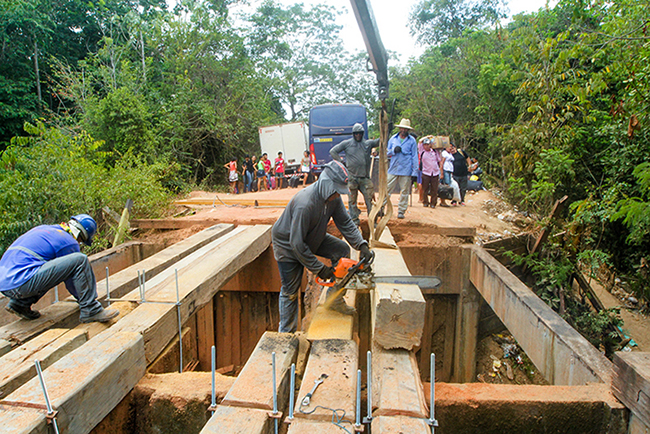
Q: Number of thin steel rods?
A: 12